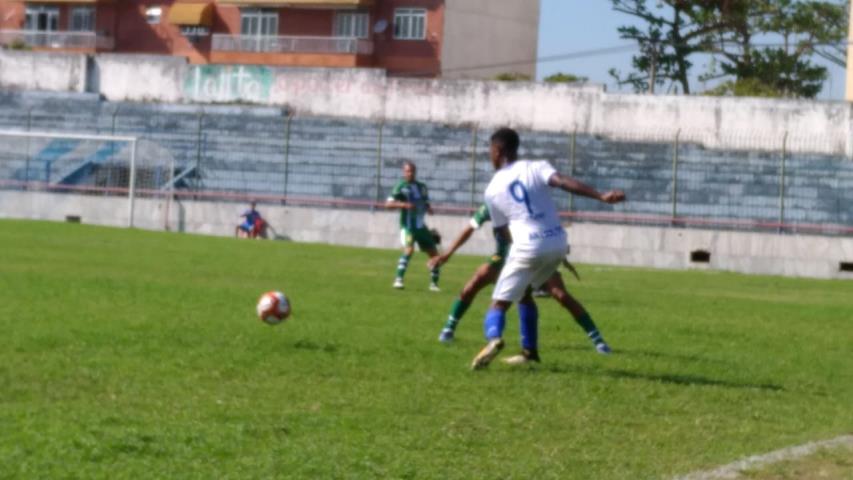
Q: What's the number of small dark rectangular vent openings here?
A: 3